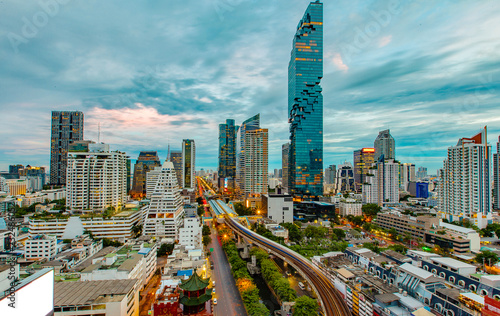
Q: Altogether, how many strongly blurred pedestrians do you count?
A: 0